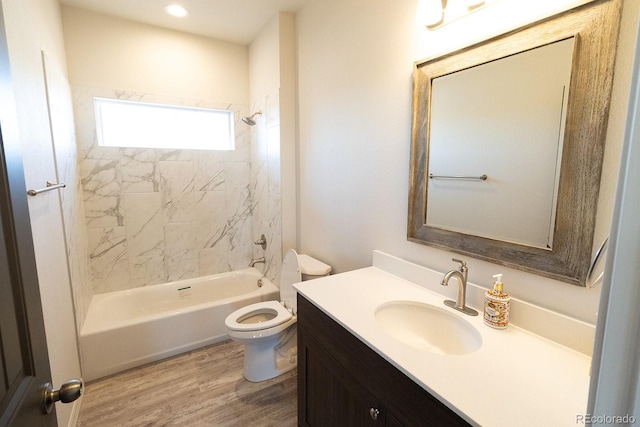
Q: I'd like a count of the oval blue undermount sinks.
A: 0